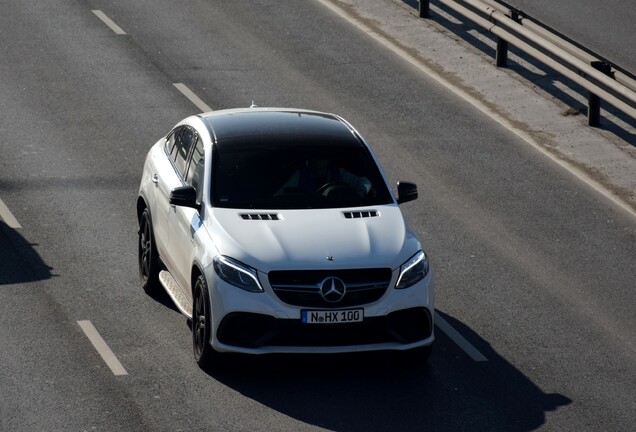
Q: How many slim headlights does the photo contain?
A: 2